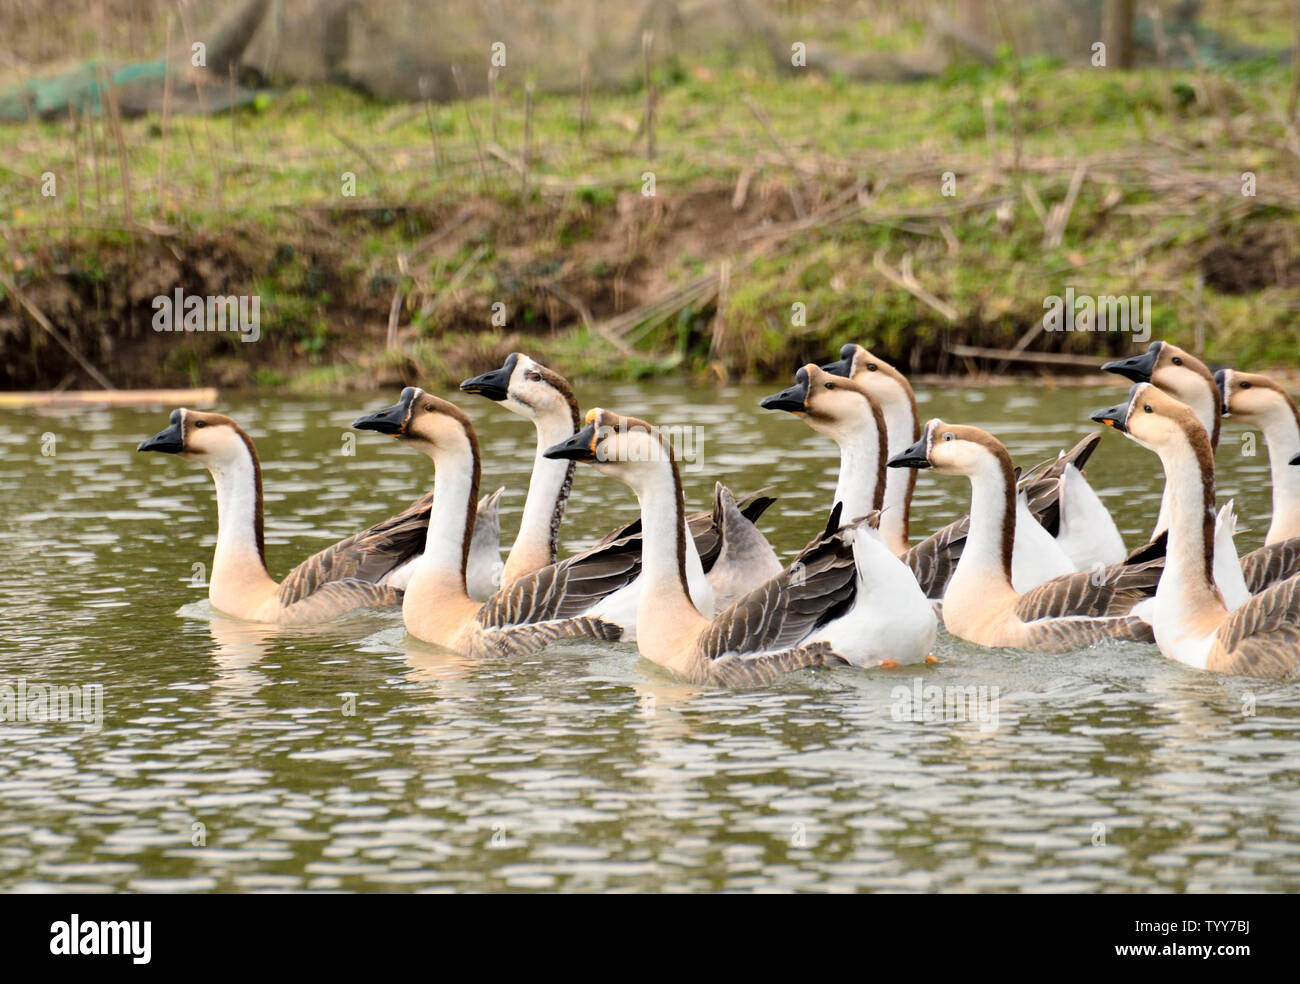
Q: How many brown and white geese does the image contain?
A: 10